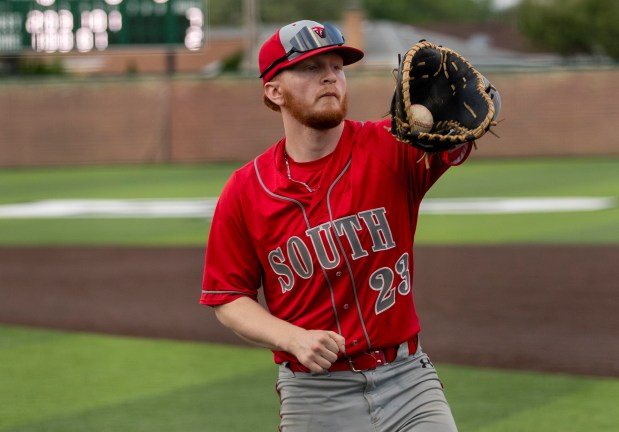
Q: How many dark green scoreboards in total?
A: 1